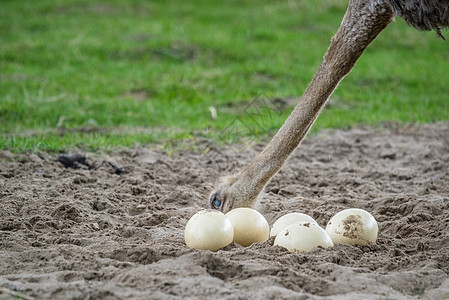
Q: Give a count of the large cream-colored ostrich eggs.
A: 5